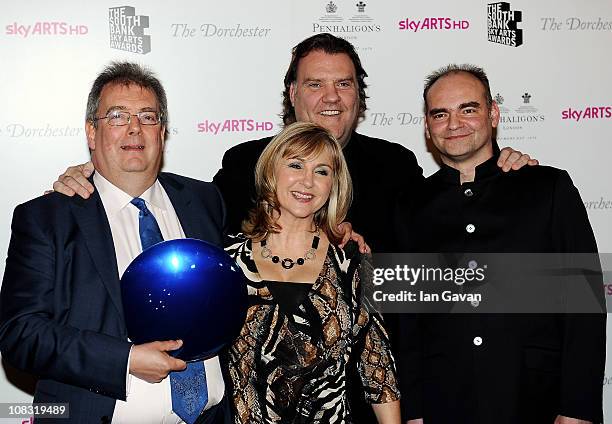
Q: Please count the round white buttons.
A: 5